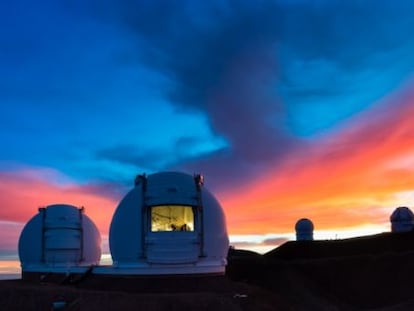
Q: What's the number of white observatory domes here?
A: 4